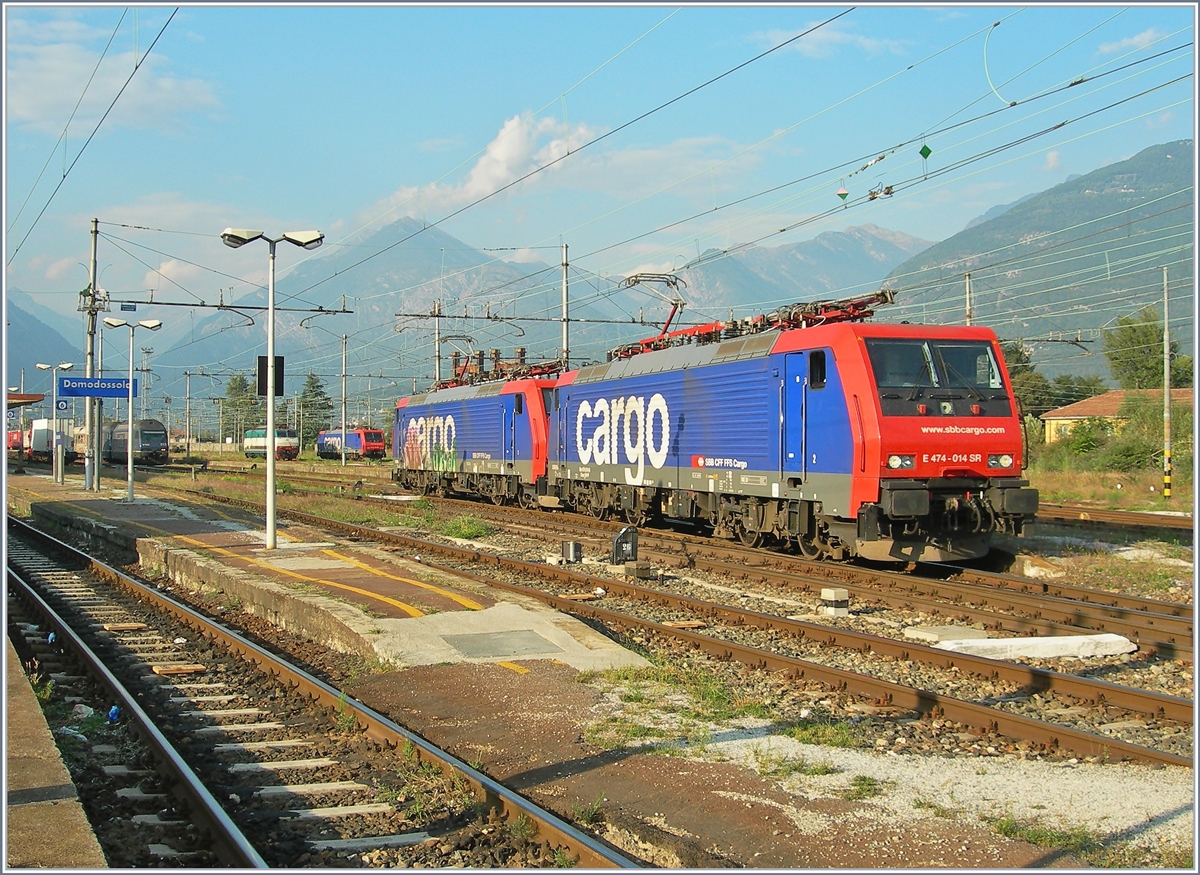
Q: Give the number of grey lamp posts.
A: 3